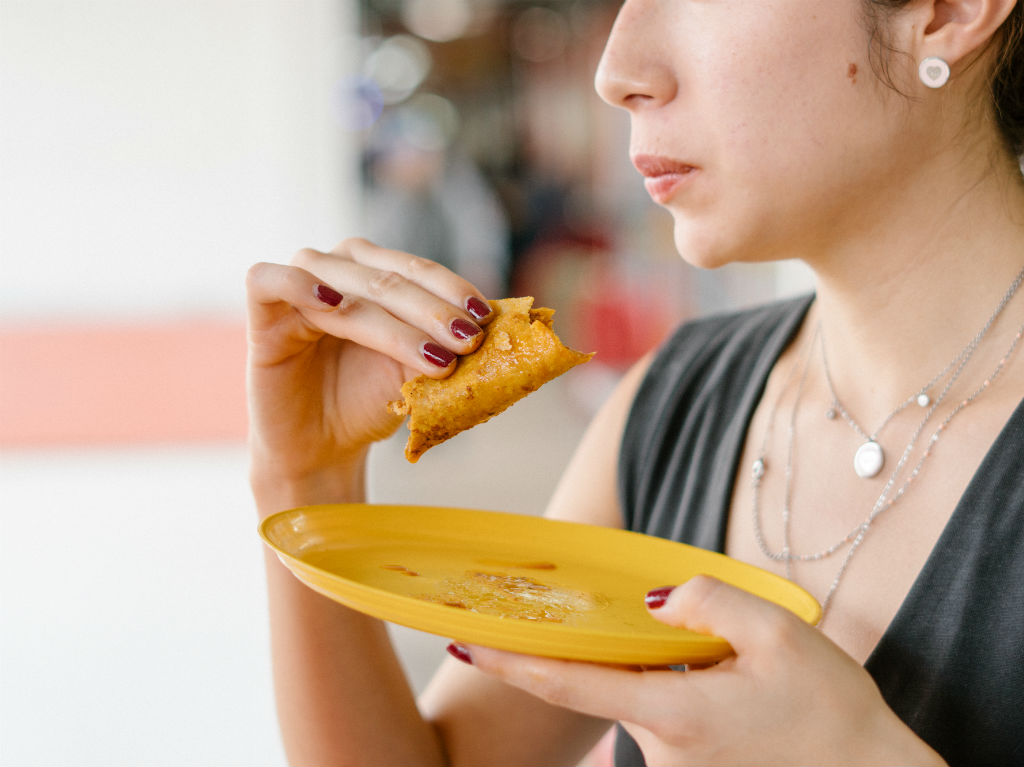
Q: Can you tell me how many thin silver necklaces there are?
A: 3